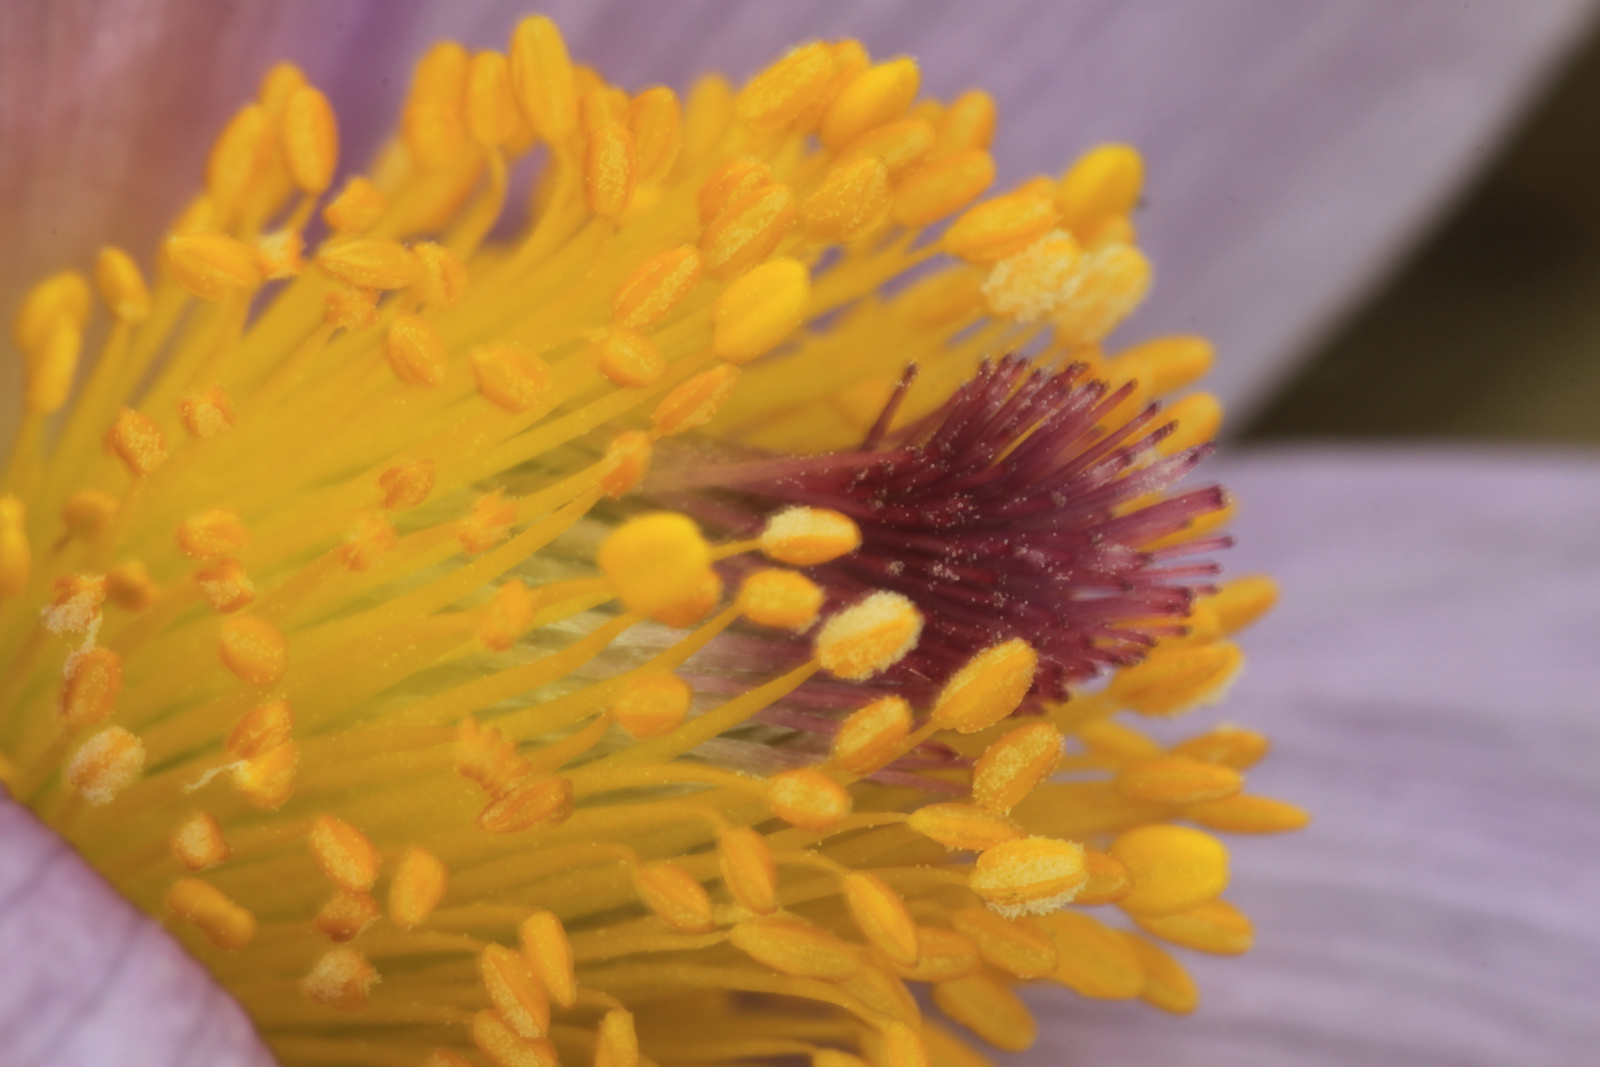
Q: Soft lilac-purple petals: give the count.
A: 3